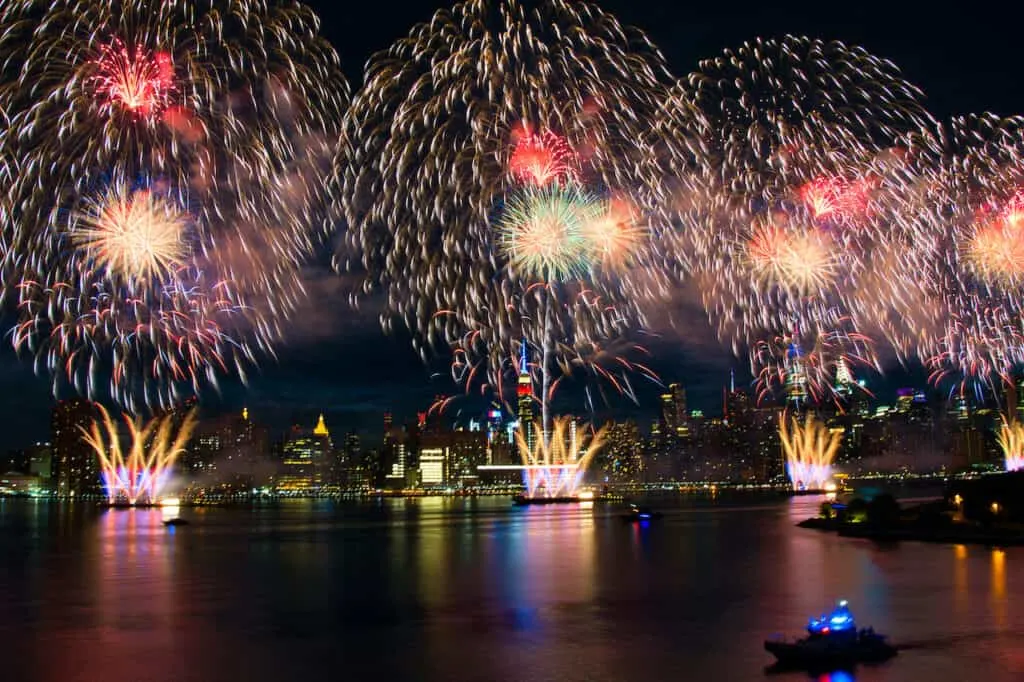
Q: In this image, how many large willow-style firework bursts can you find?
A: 4